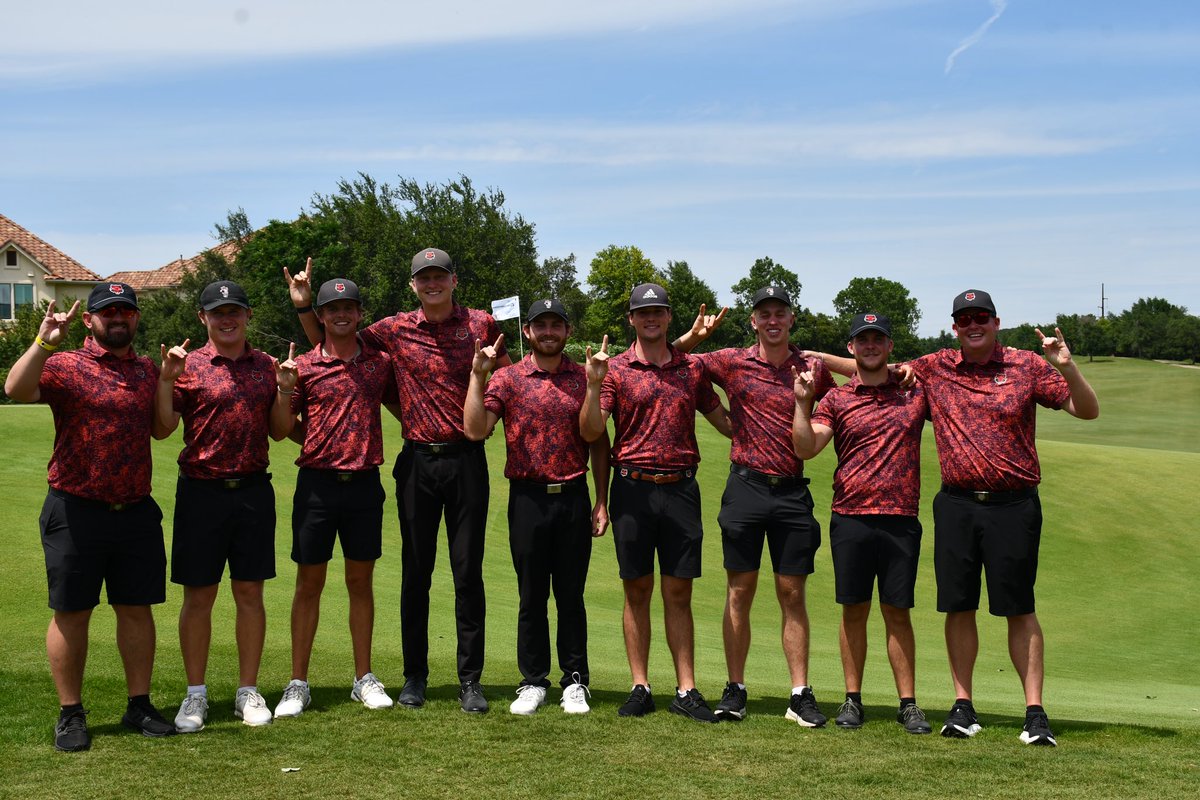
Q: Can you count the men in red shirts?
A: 9